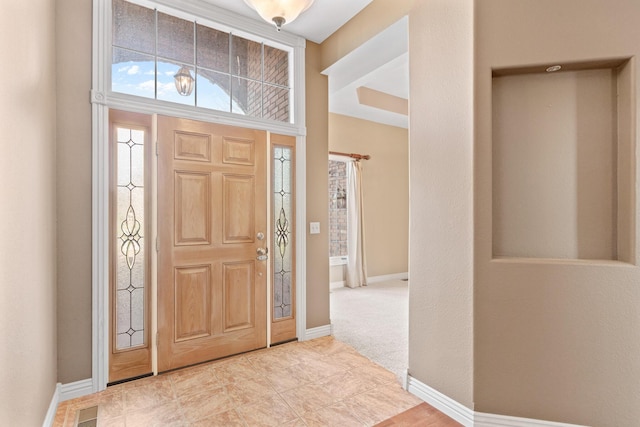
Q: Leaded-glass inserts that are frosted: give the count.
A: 2